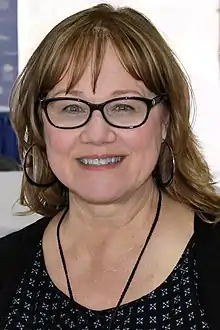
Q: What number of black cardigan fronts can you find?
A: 2